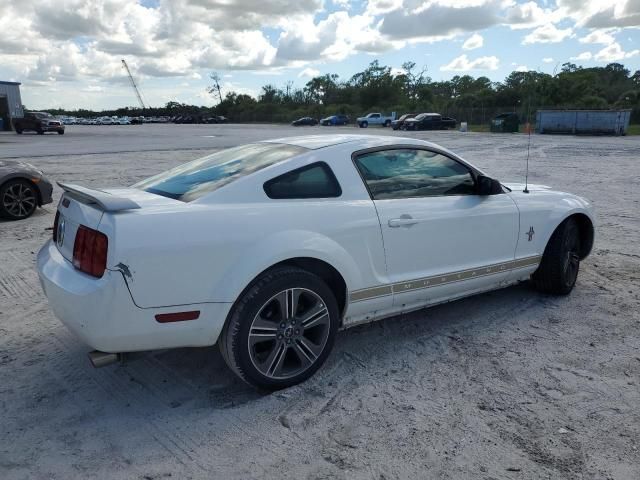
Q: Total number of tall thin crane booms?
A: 1